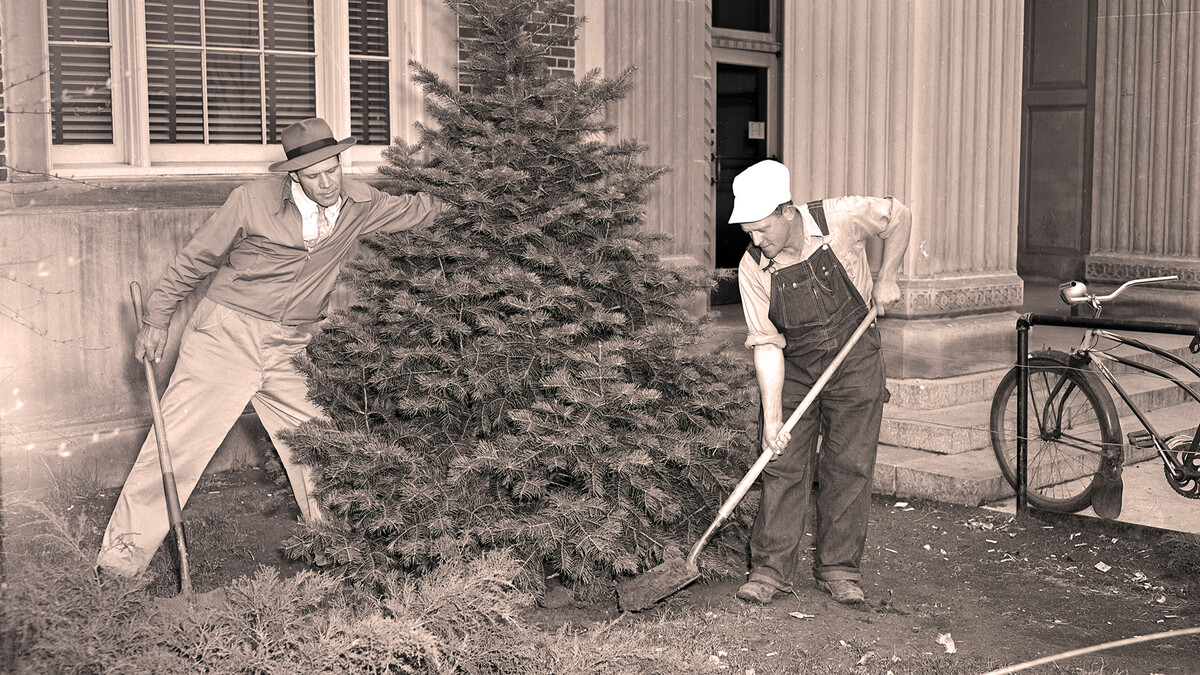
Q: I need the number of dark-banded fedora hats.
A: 1